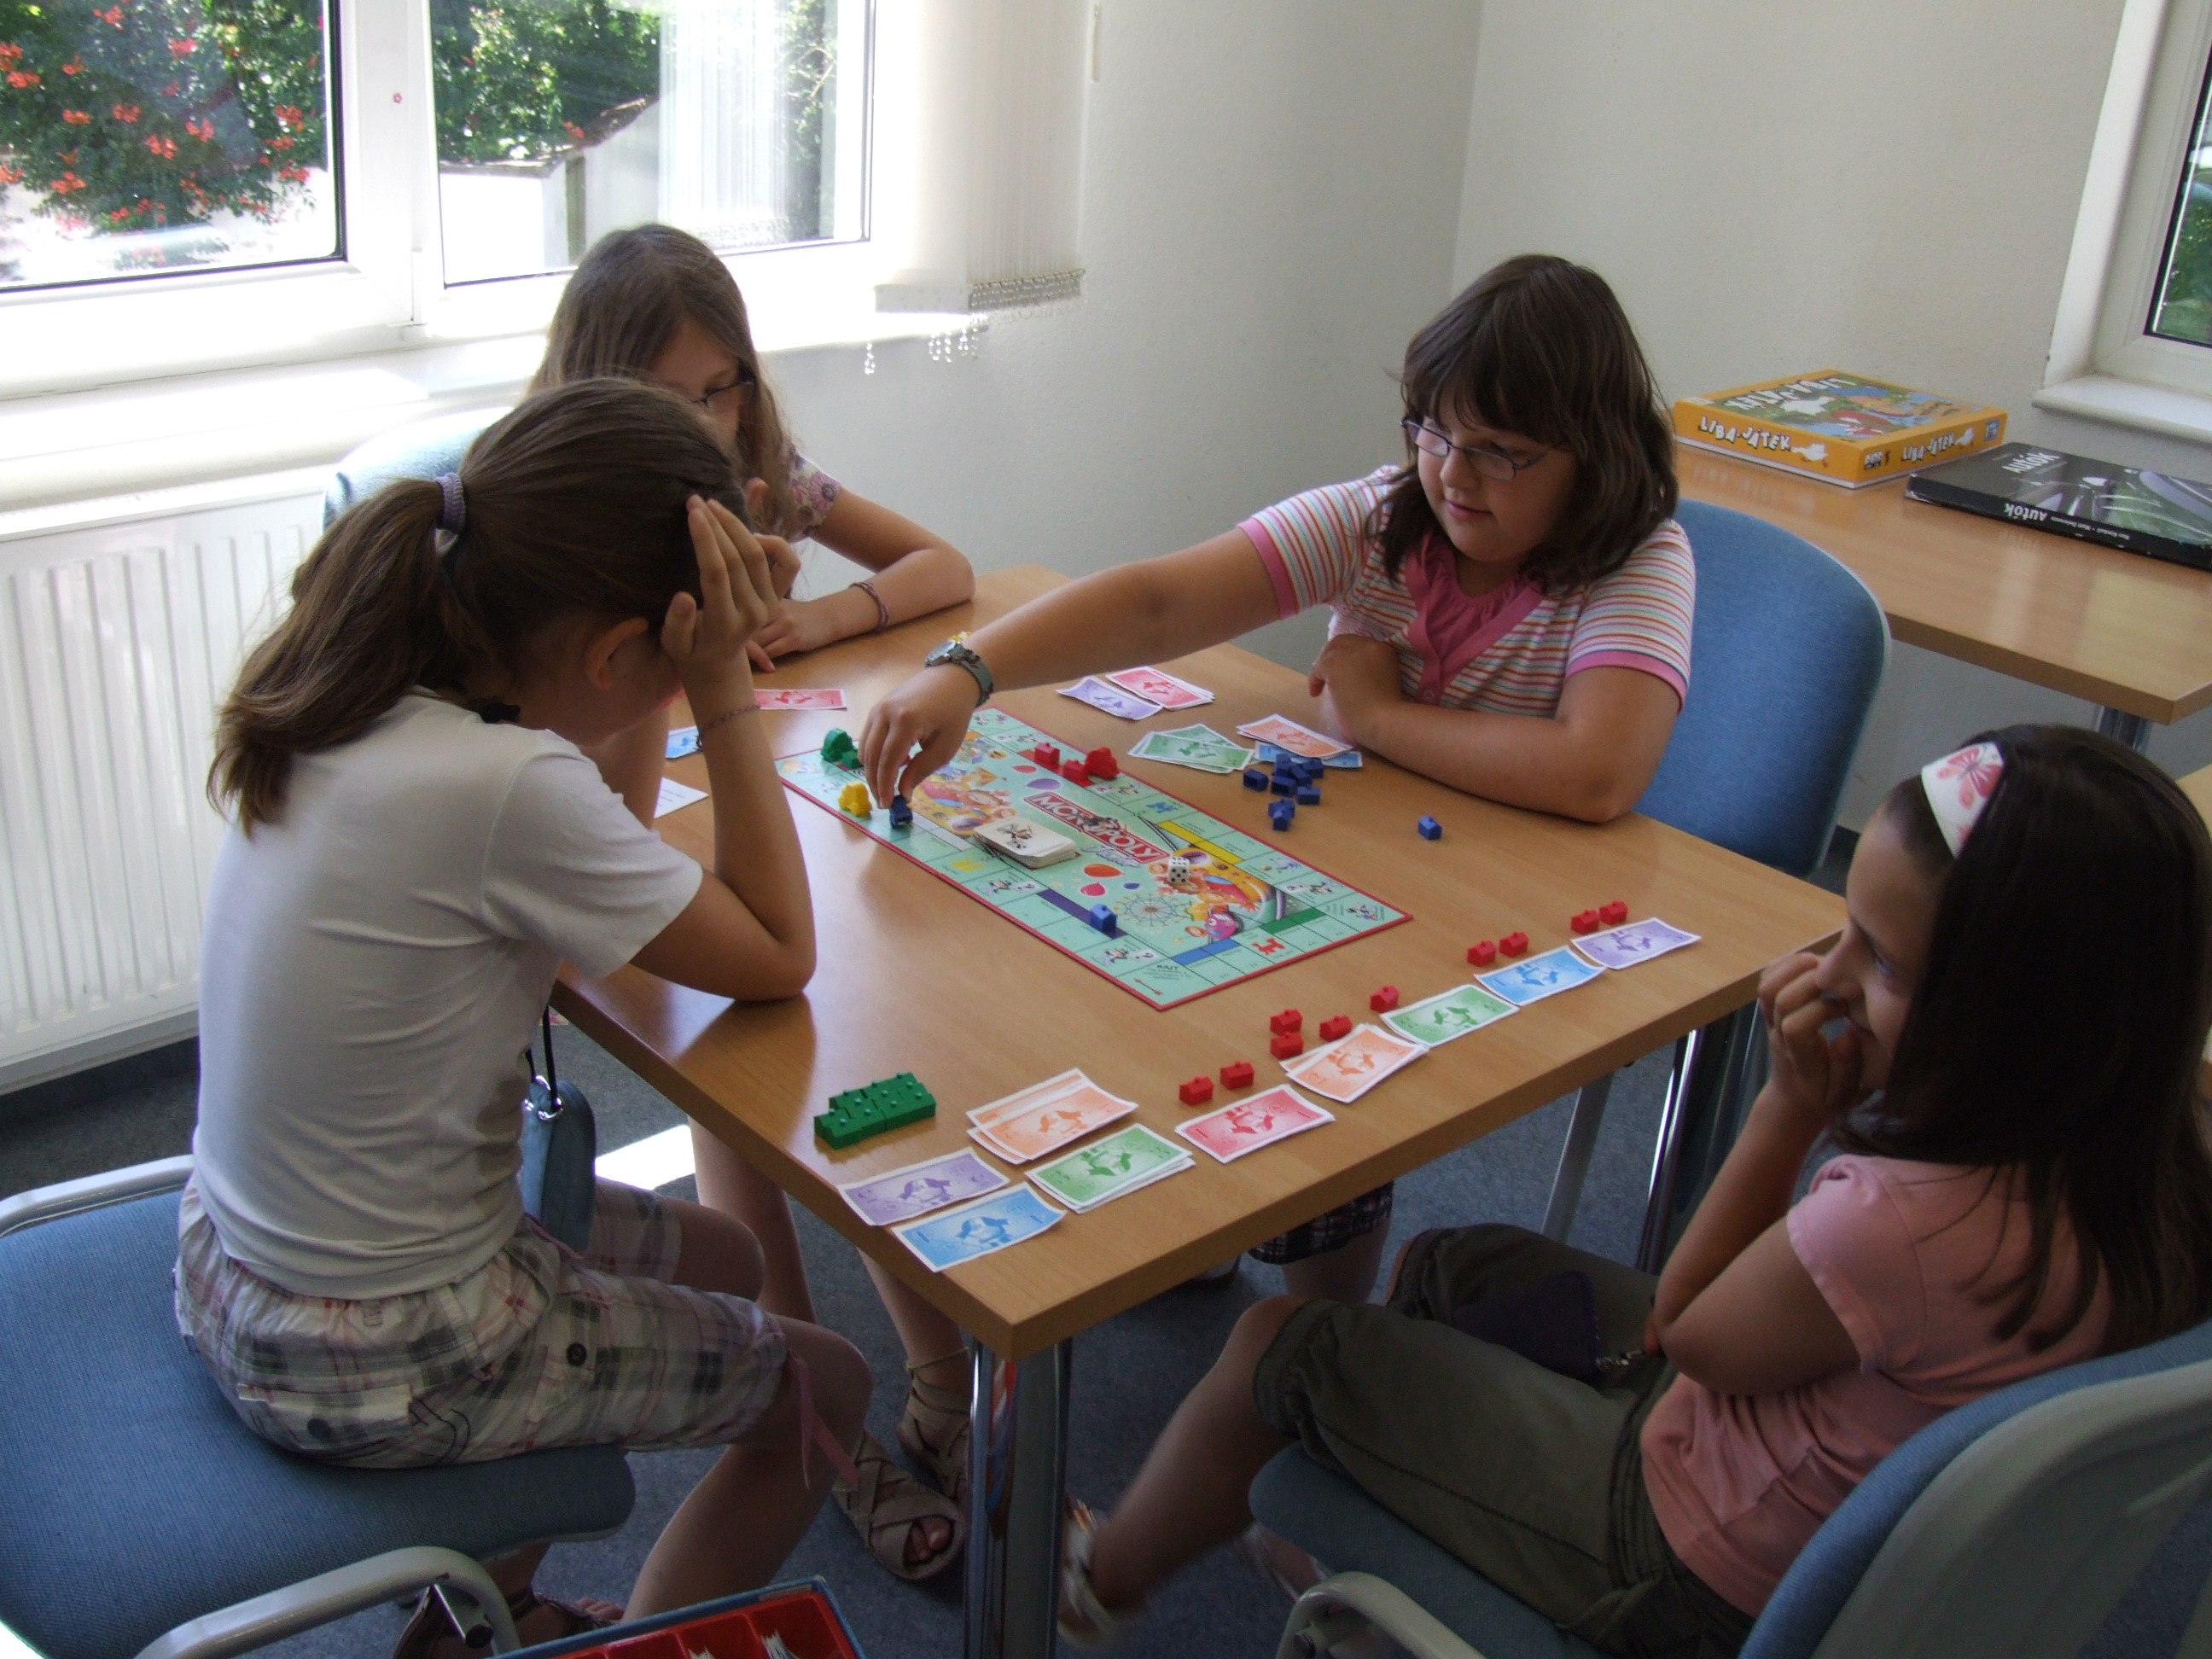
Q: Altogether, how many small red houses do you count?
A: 12